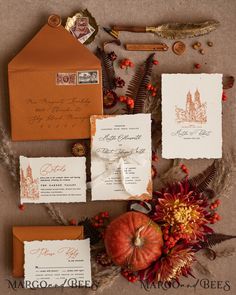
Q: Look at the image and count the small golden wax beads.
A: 4